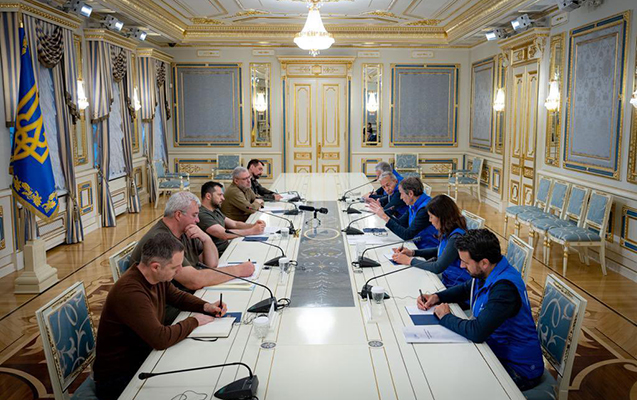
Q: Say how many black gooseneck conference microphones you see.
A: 11